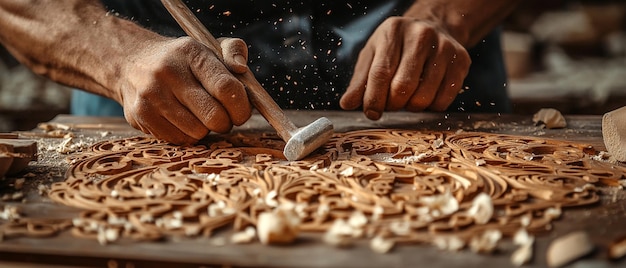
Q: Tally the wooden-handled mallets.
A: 1